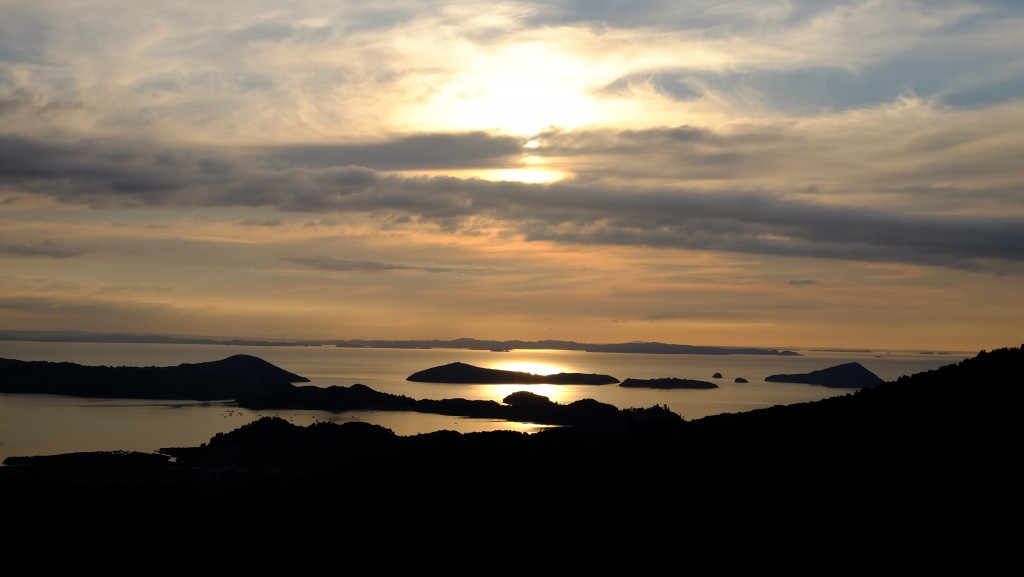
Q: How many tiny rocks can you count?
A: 2